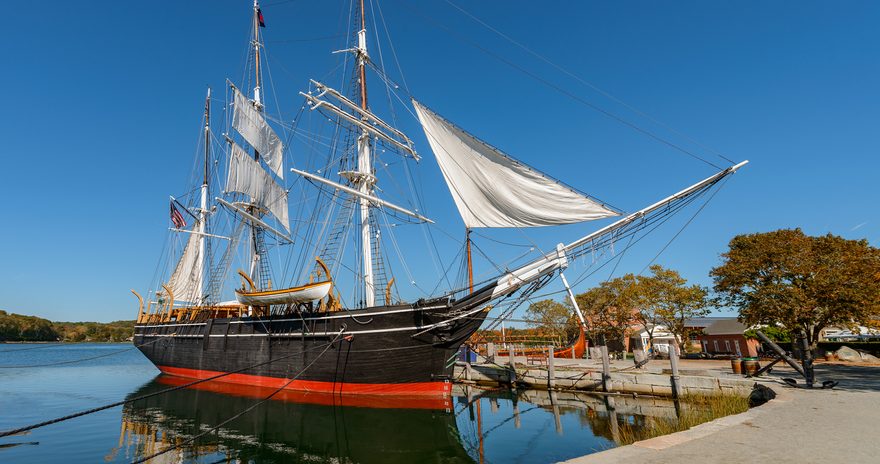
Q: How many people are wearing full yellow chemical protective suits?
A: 0